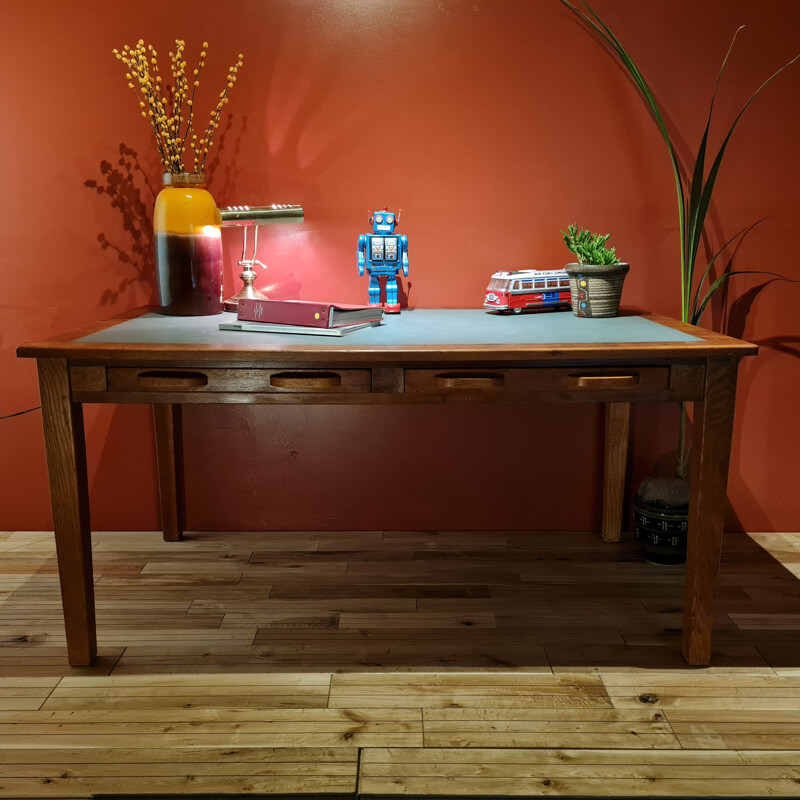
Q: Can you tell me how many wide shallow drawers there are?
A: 2